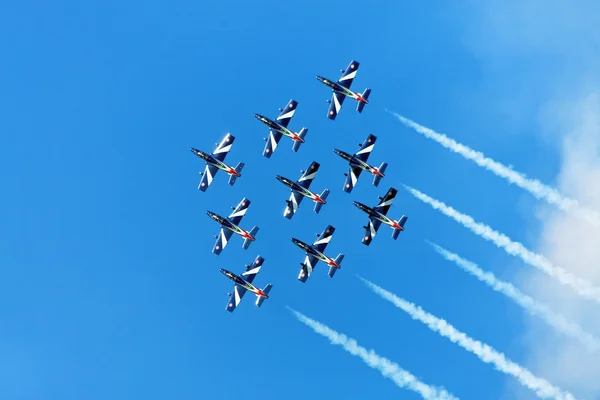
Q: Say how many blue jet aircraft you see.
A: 9